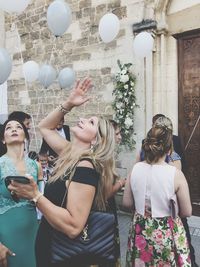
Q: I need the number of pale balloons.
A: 8